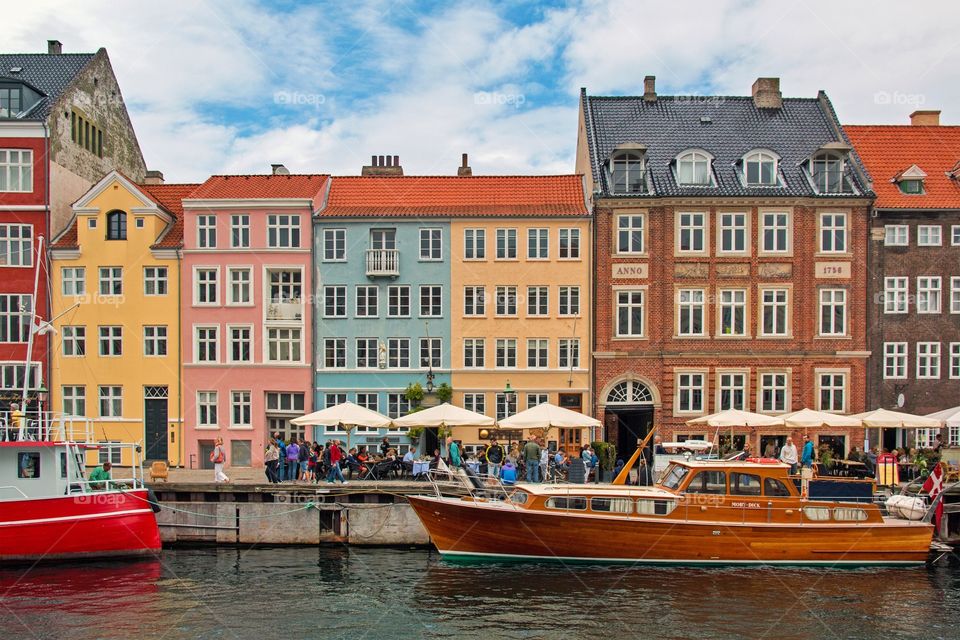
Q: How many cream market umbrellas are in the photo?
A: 7